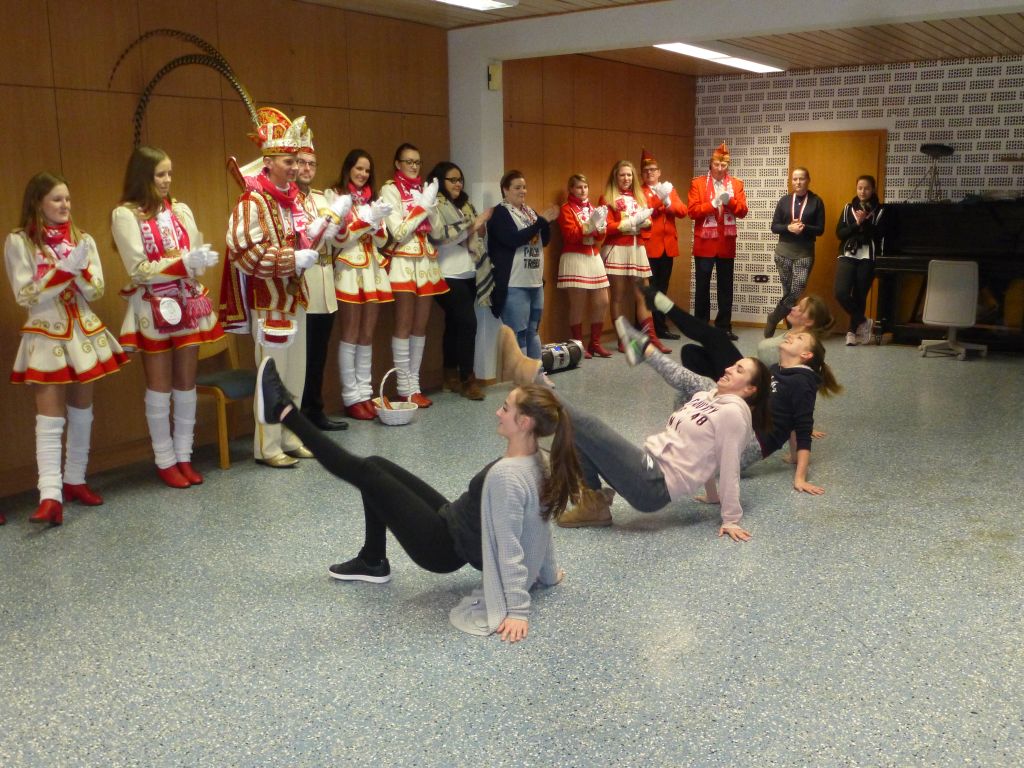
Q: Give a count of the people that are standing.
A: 14